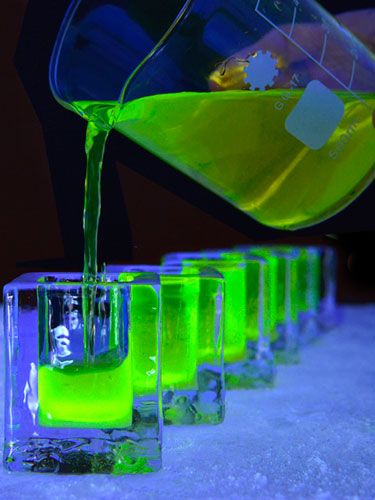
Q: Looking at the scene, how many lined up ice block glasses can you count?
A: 6